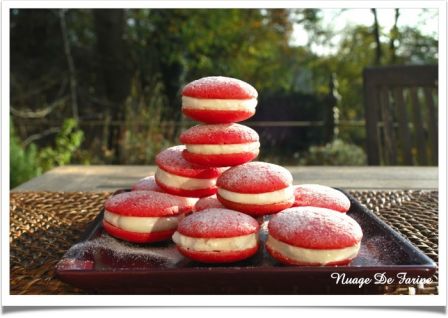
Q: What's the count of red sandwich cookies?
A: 10